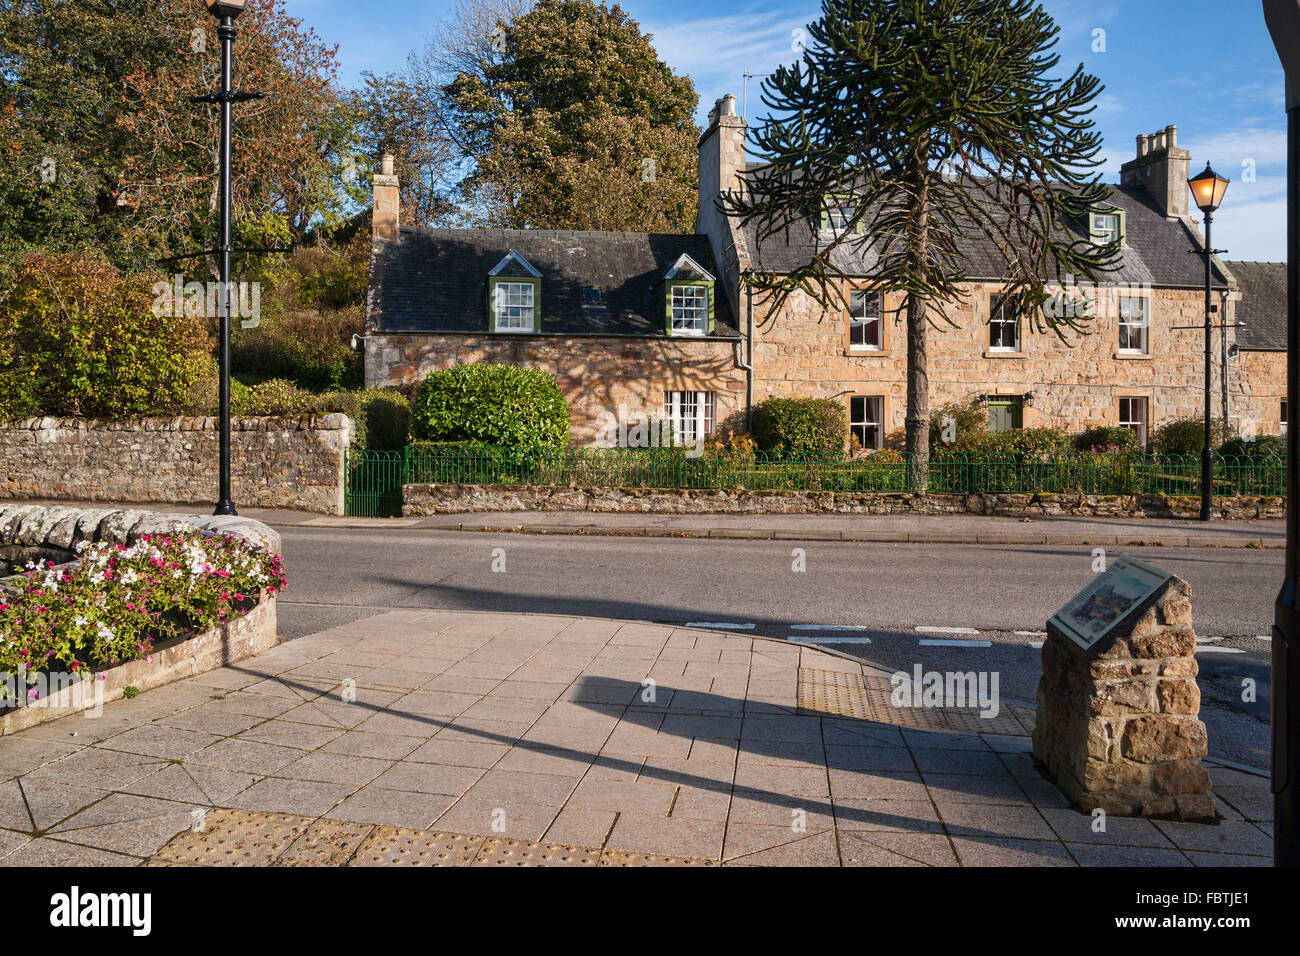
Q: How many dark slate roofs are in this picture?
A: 3